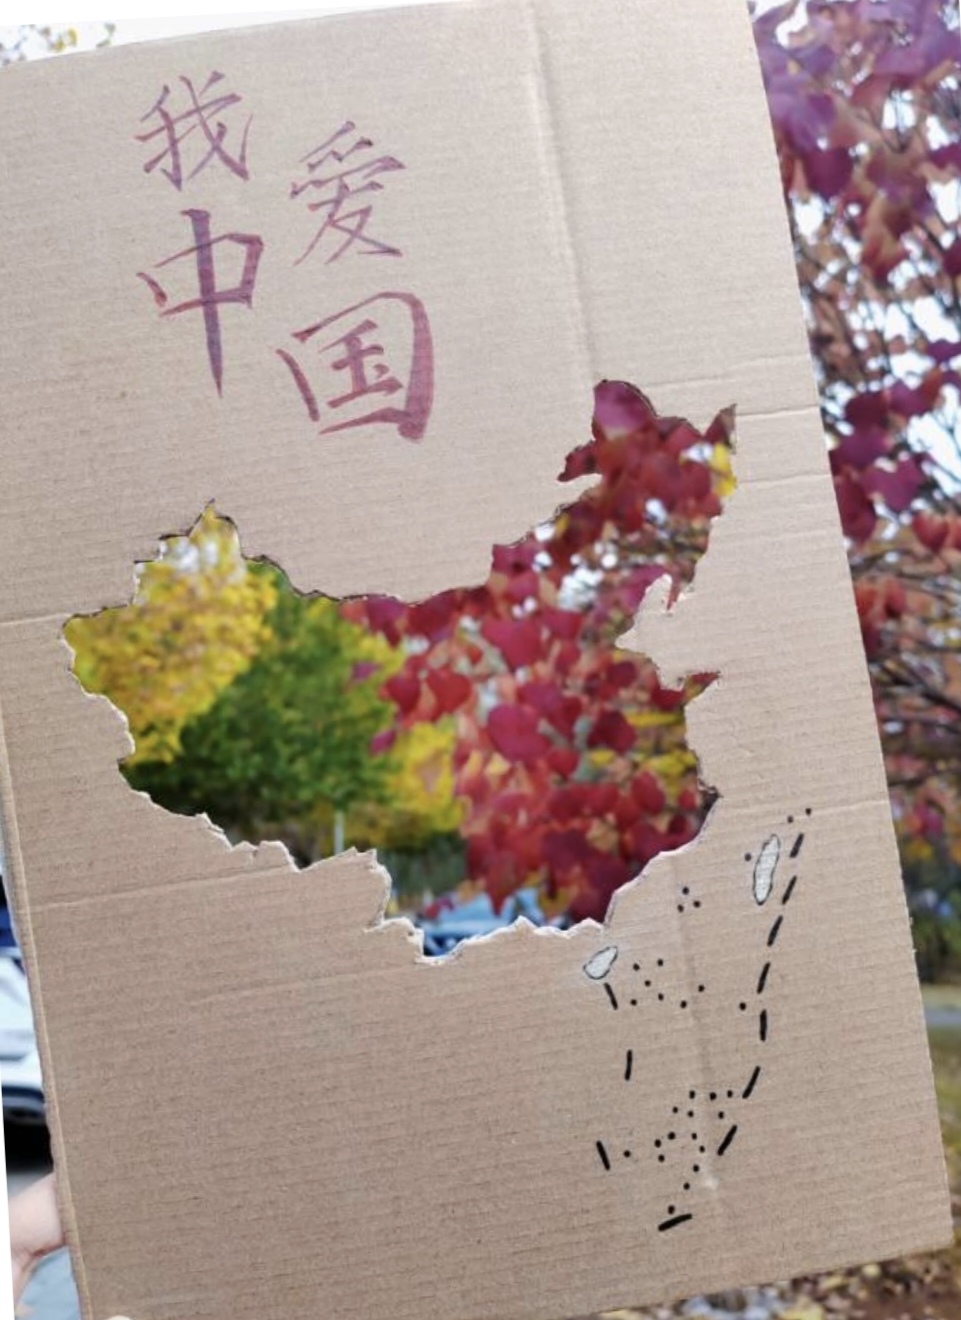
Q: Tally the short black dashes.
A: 11